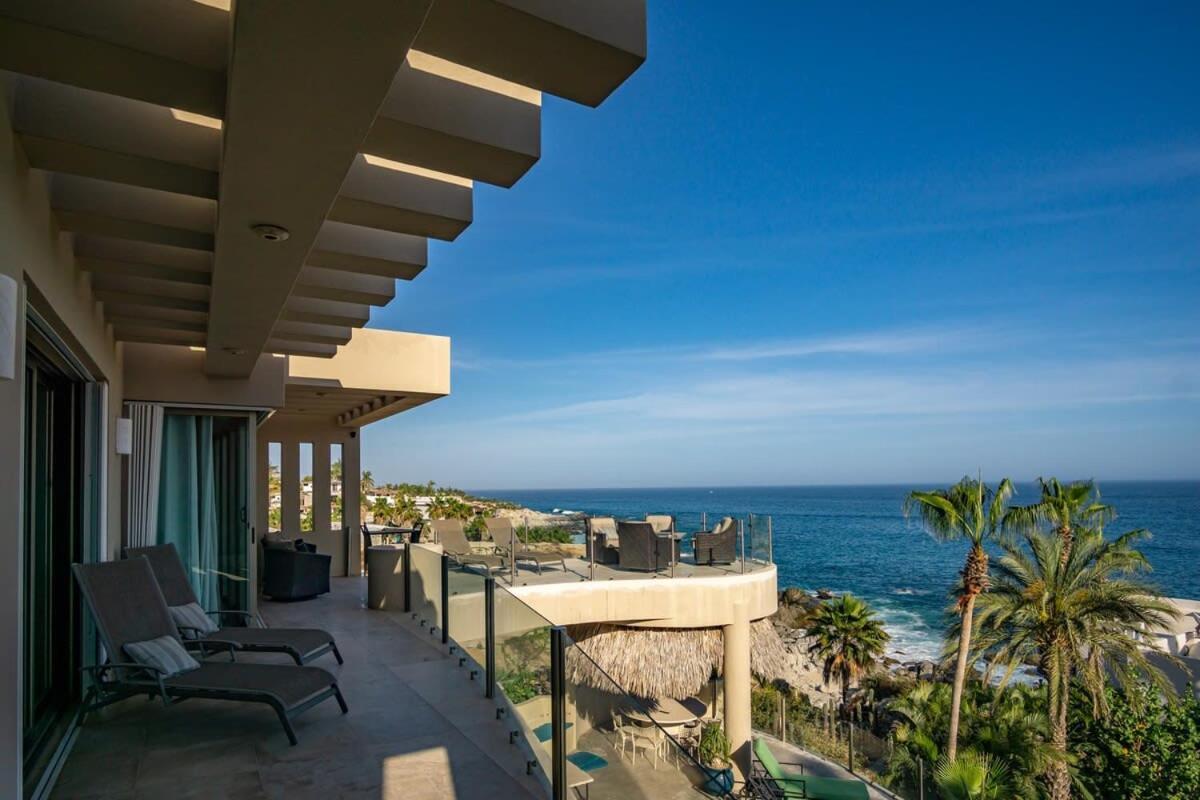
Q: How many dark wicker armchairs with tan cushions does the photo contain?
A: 4